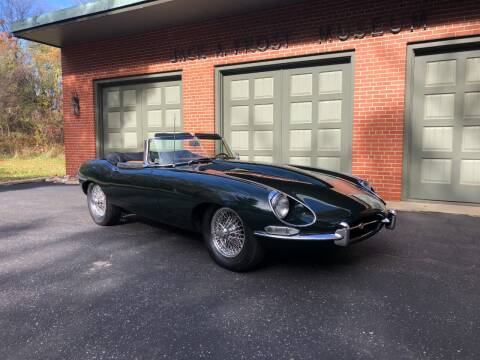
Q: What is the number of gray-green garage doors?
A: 3